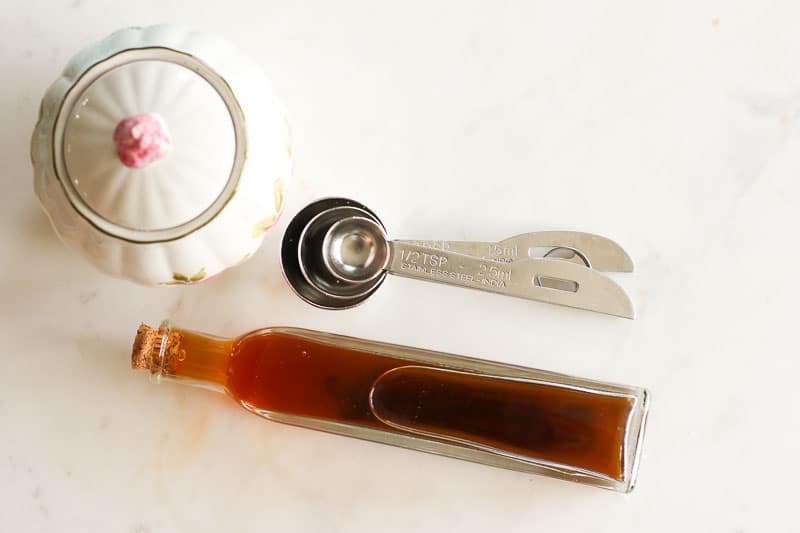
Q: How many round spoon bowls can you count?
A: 3